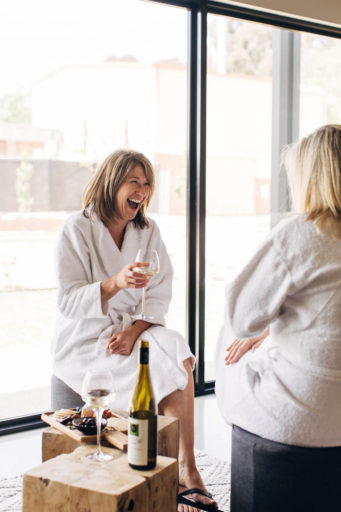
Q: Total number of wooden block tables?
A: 2